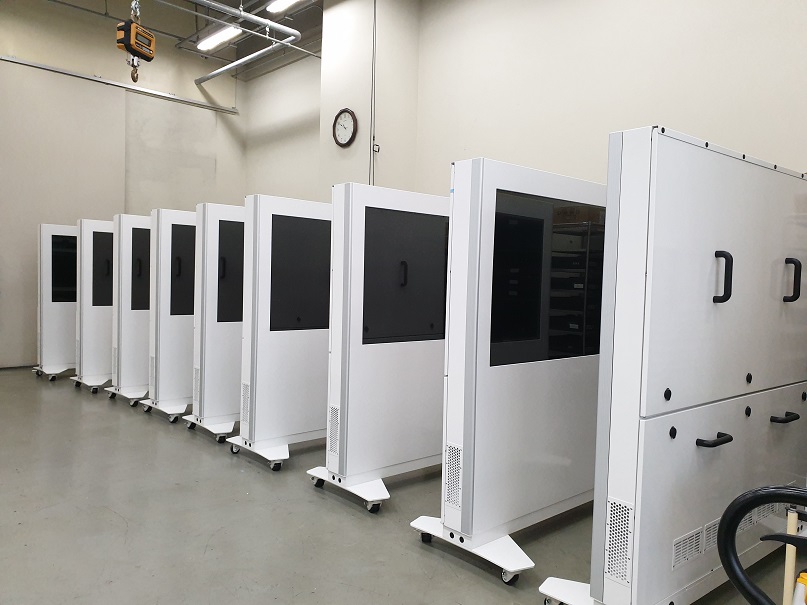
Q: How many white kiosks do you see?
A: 9